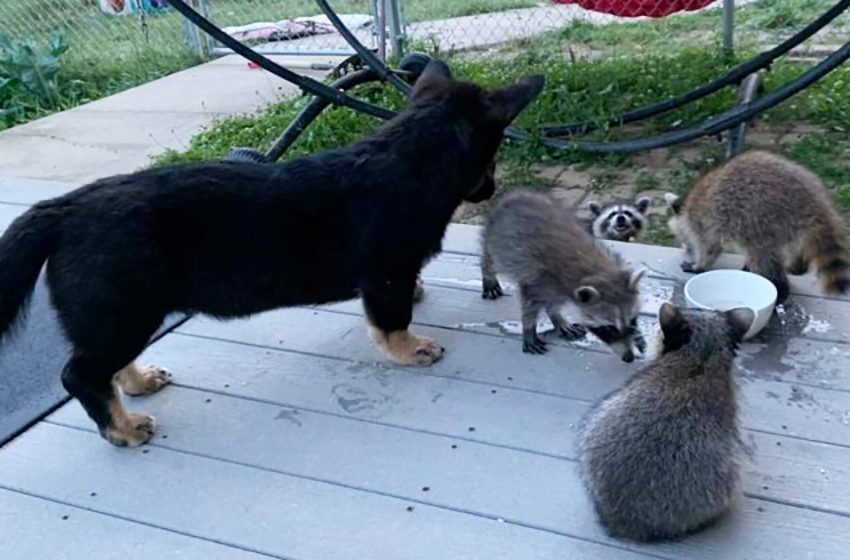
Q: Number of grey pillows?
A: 0